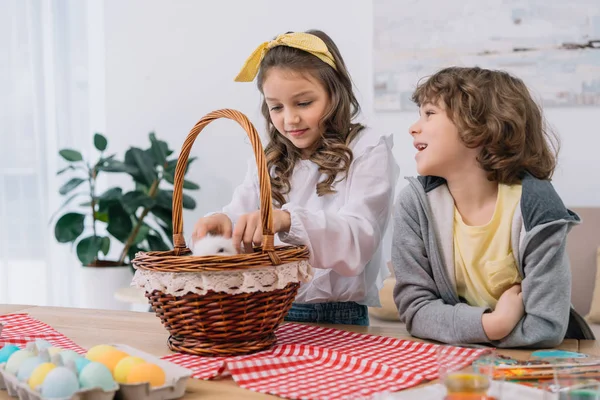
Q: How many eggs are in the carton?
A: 14